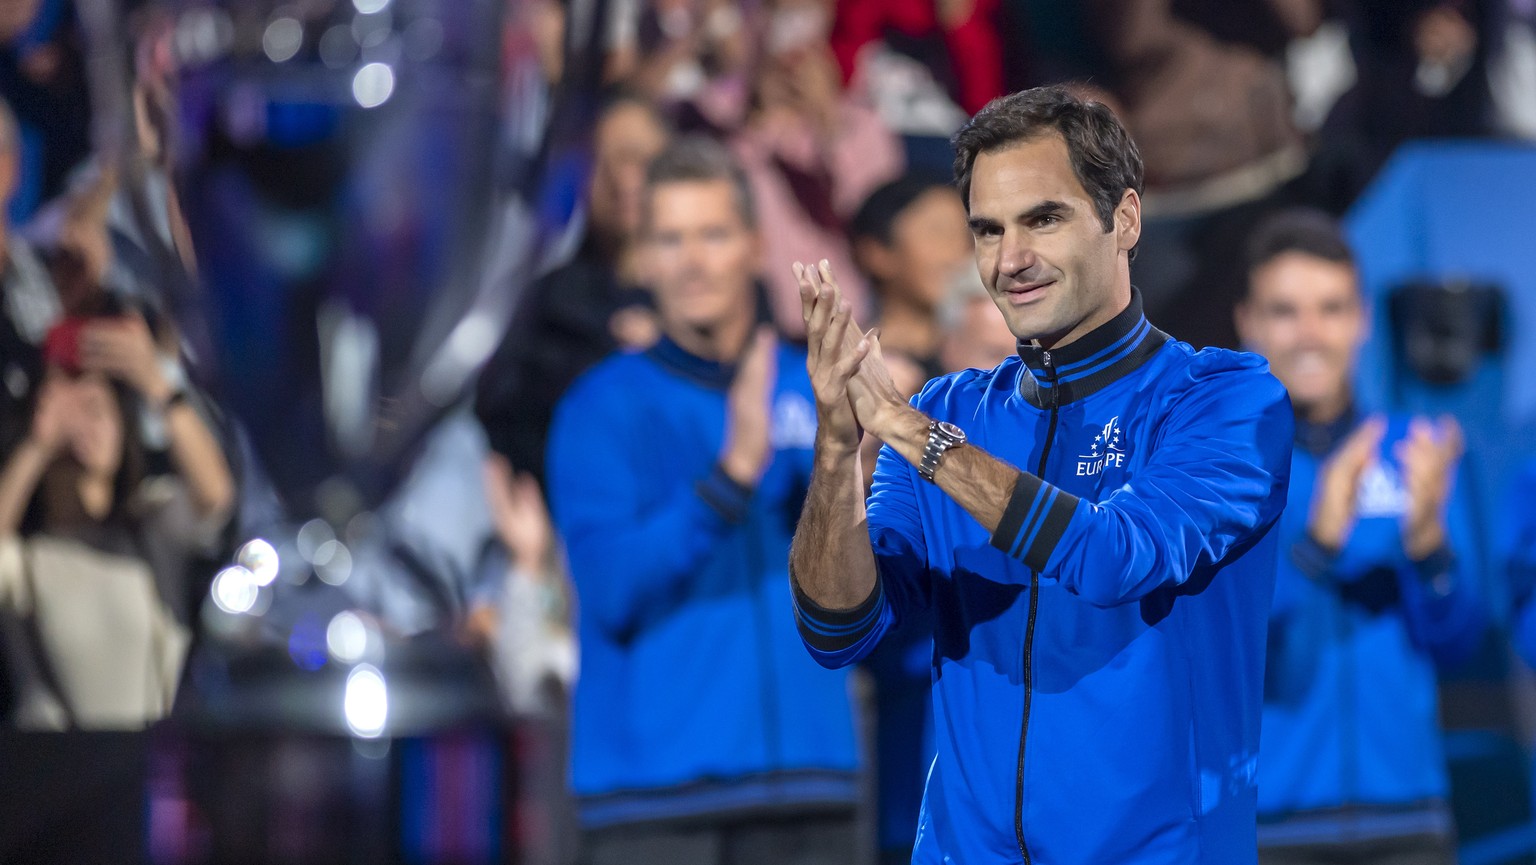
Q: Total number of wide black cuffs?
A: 2